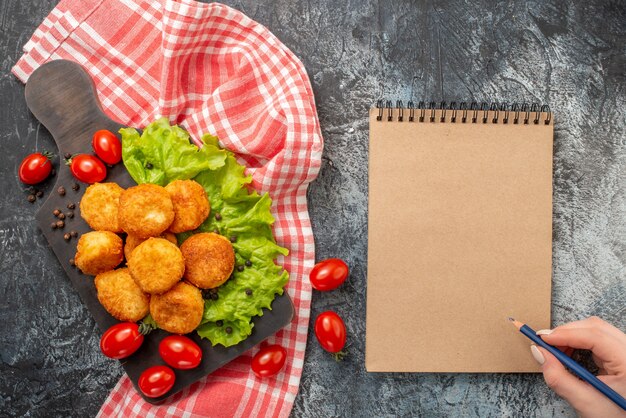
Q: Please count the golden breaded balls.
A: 9